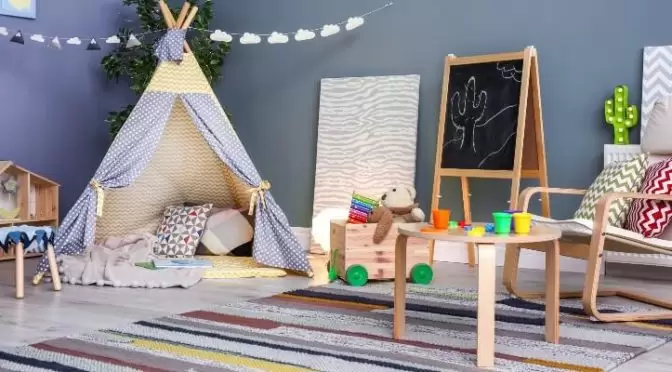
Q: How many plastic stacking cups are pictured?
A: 4